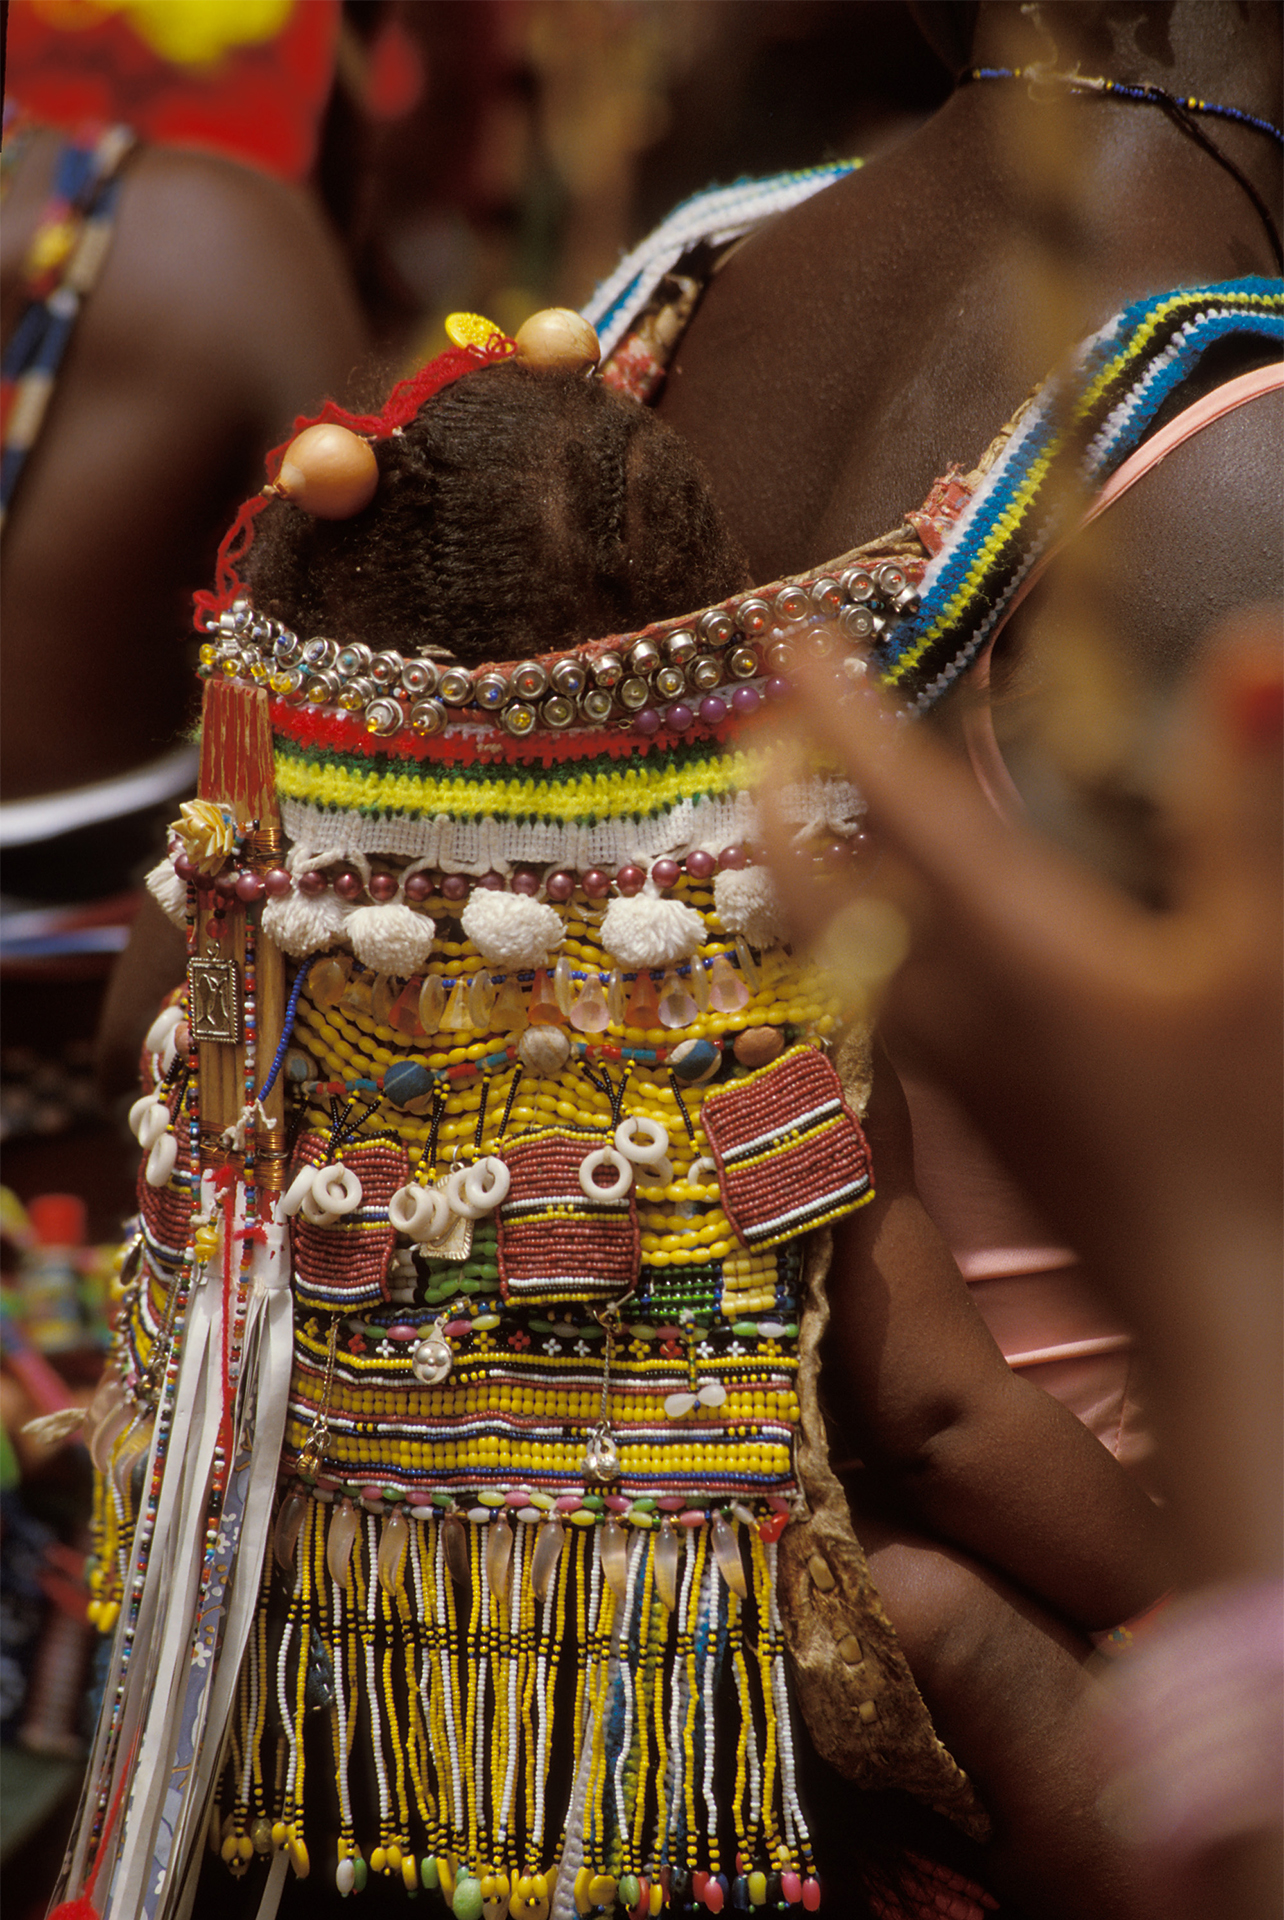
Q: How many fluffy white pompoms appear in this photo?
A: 6